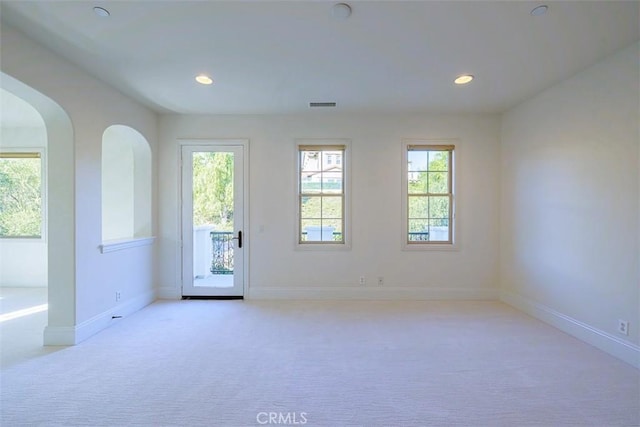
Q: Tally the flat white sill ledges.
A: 1